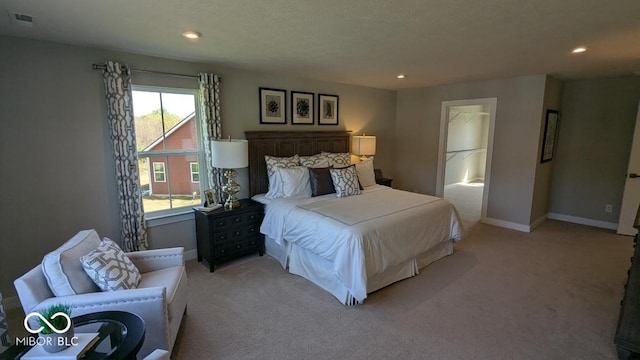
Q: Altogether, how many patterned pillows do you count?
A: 5